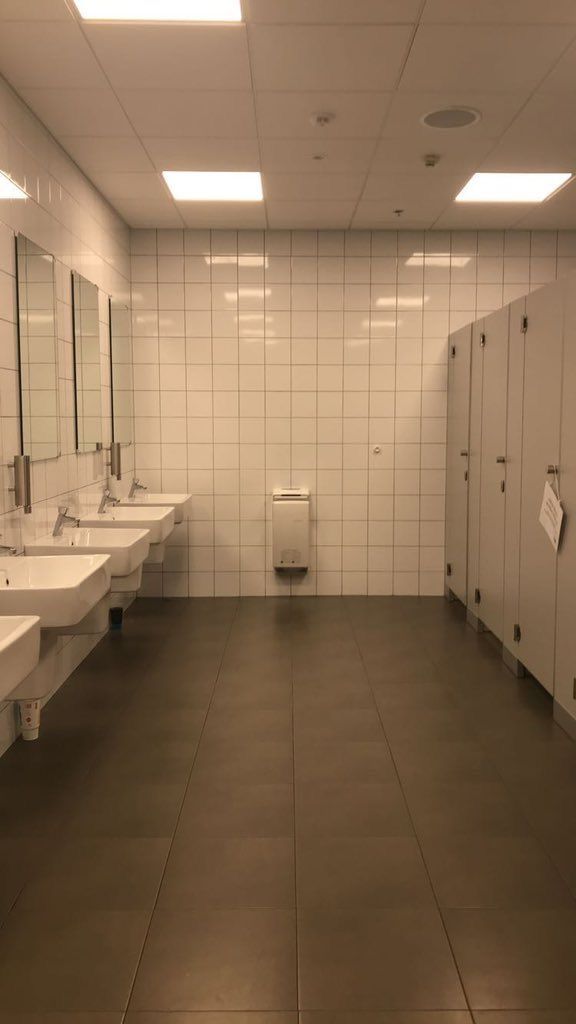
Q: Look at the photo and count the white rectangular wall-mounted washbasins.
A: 5